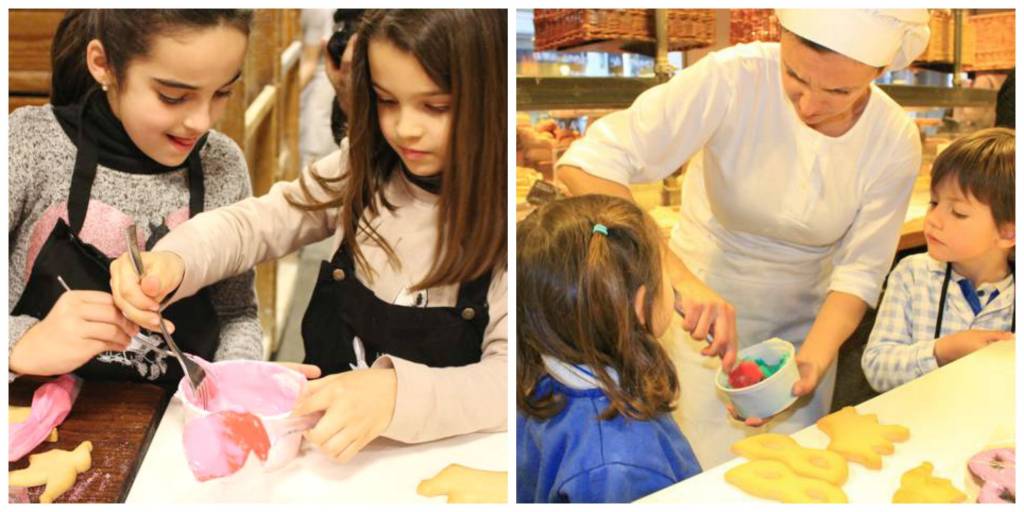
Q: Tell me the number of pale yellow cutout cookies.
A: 7